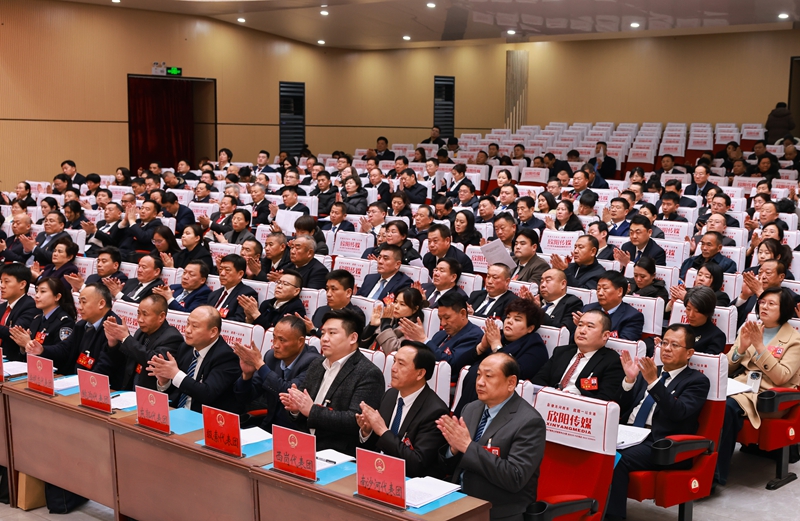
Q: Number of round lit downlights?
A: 9